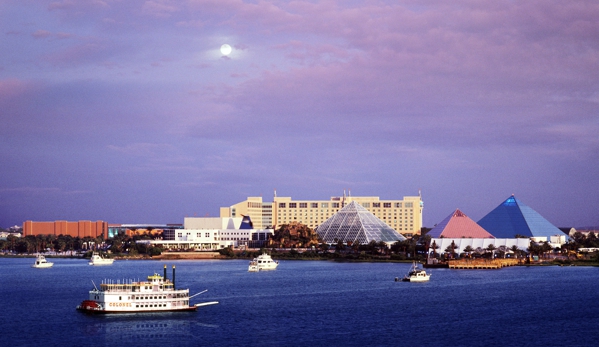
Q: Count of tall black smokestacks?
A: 2